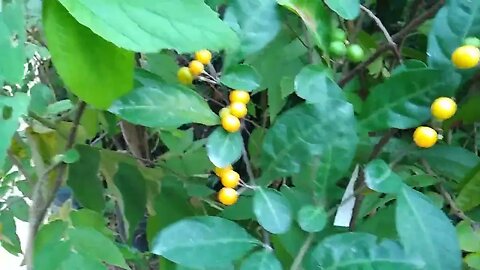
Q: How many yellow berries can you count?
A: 12